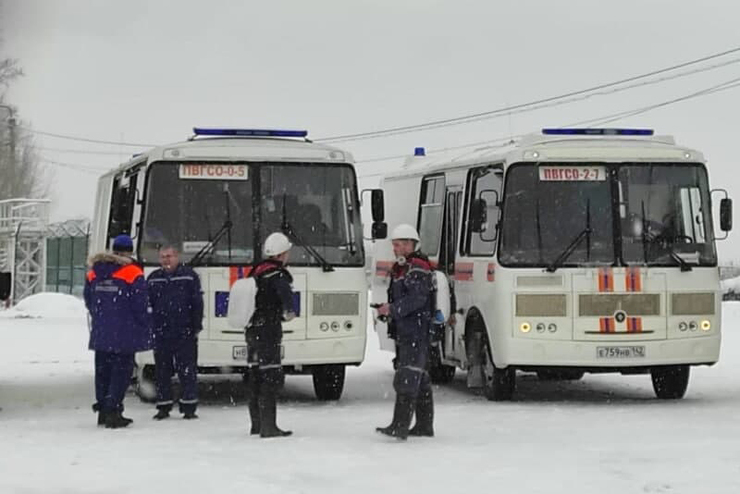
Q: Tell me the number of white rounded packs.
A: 2